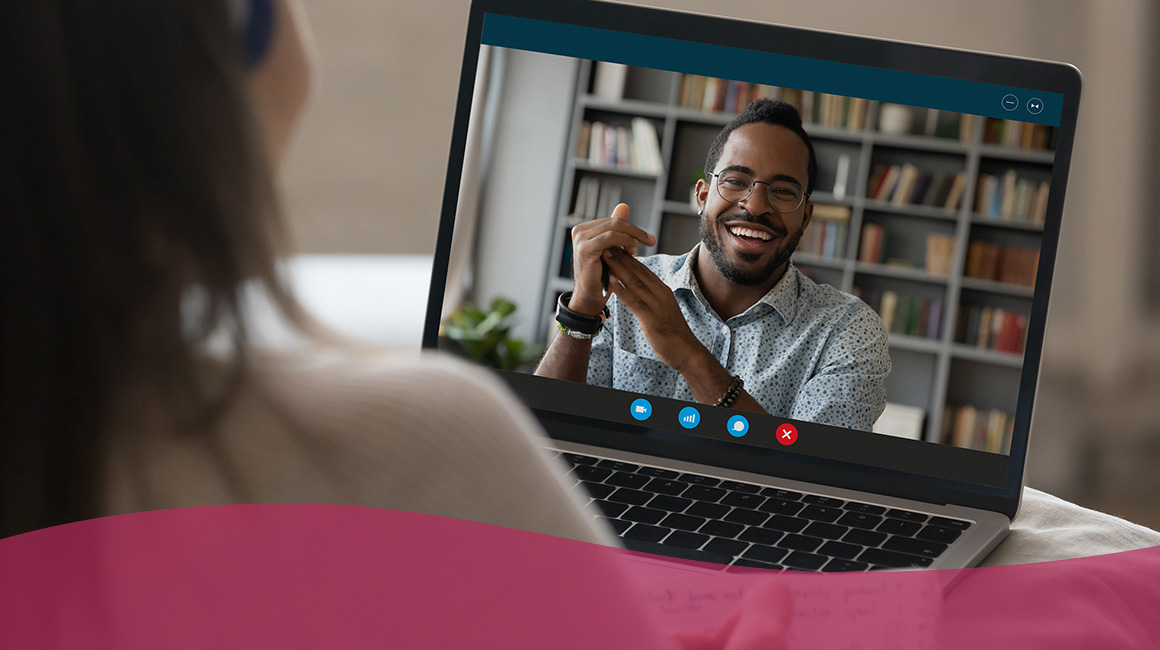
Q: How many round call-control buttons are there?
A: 4